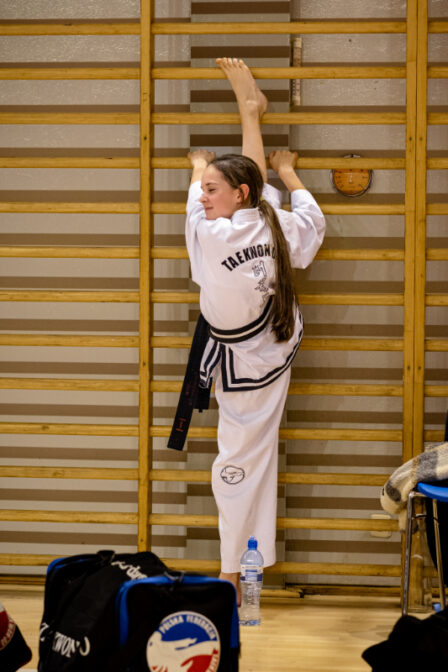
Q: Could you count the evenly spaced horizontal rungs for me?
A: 13